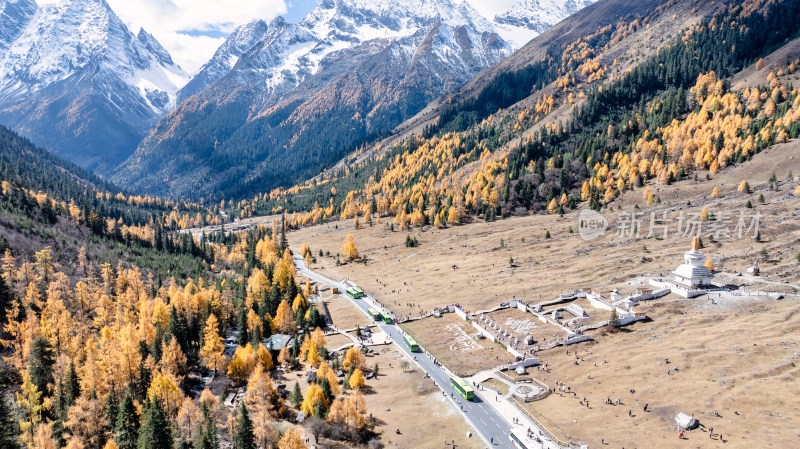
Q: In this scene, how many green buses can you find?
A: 6